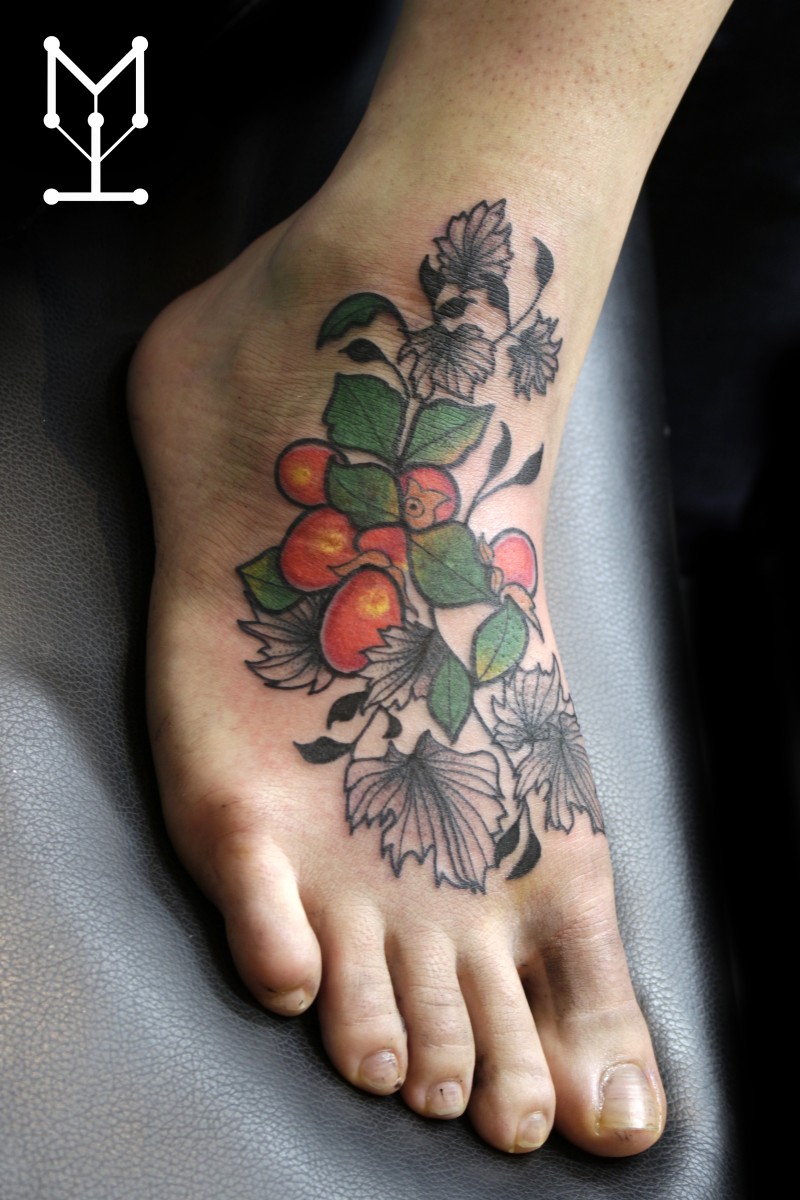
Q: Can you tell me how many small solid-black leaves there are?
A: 12